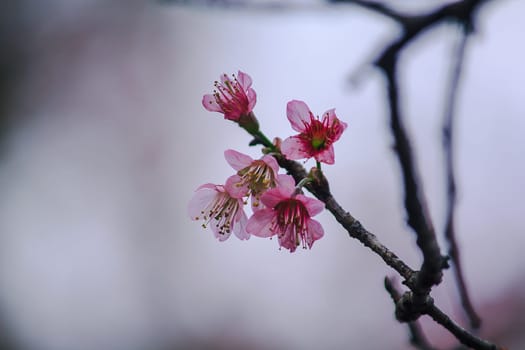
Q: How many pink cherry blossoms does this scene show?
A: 5